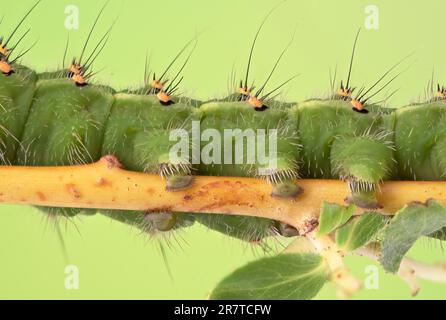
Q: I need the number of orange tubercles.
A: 11